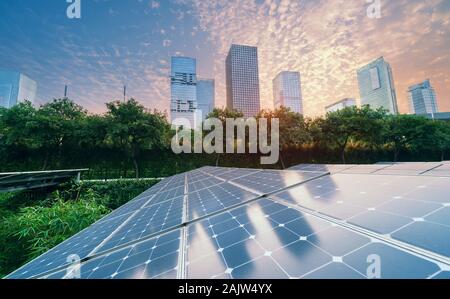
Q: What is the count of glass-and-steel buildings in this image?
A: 8